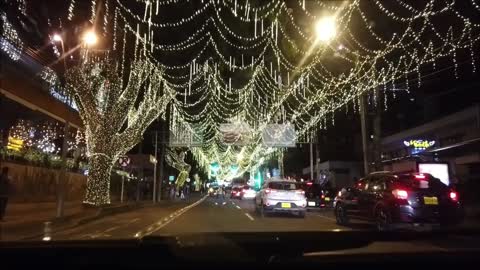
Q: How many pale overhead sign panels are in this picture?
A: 3